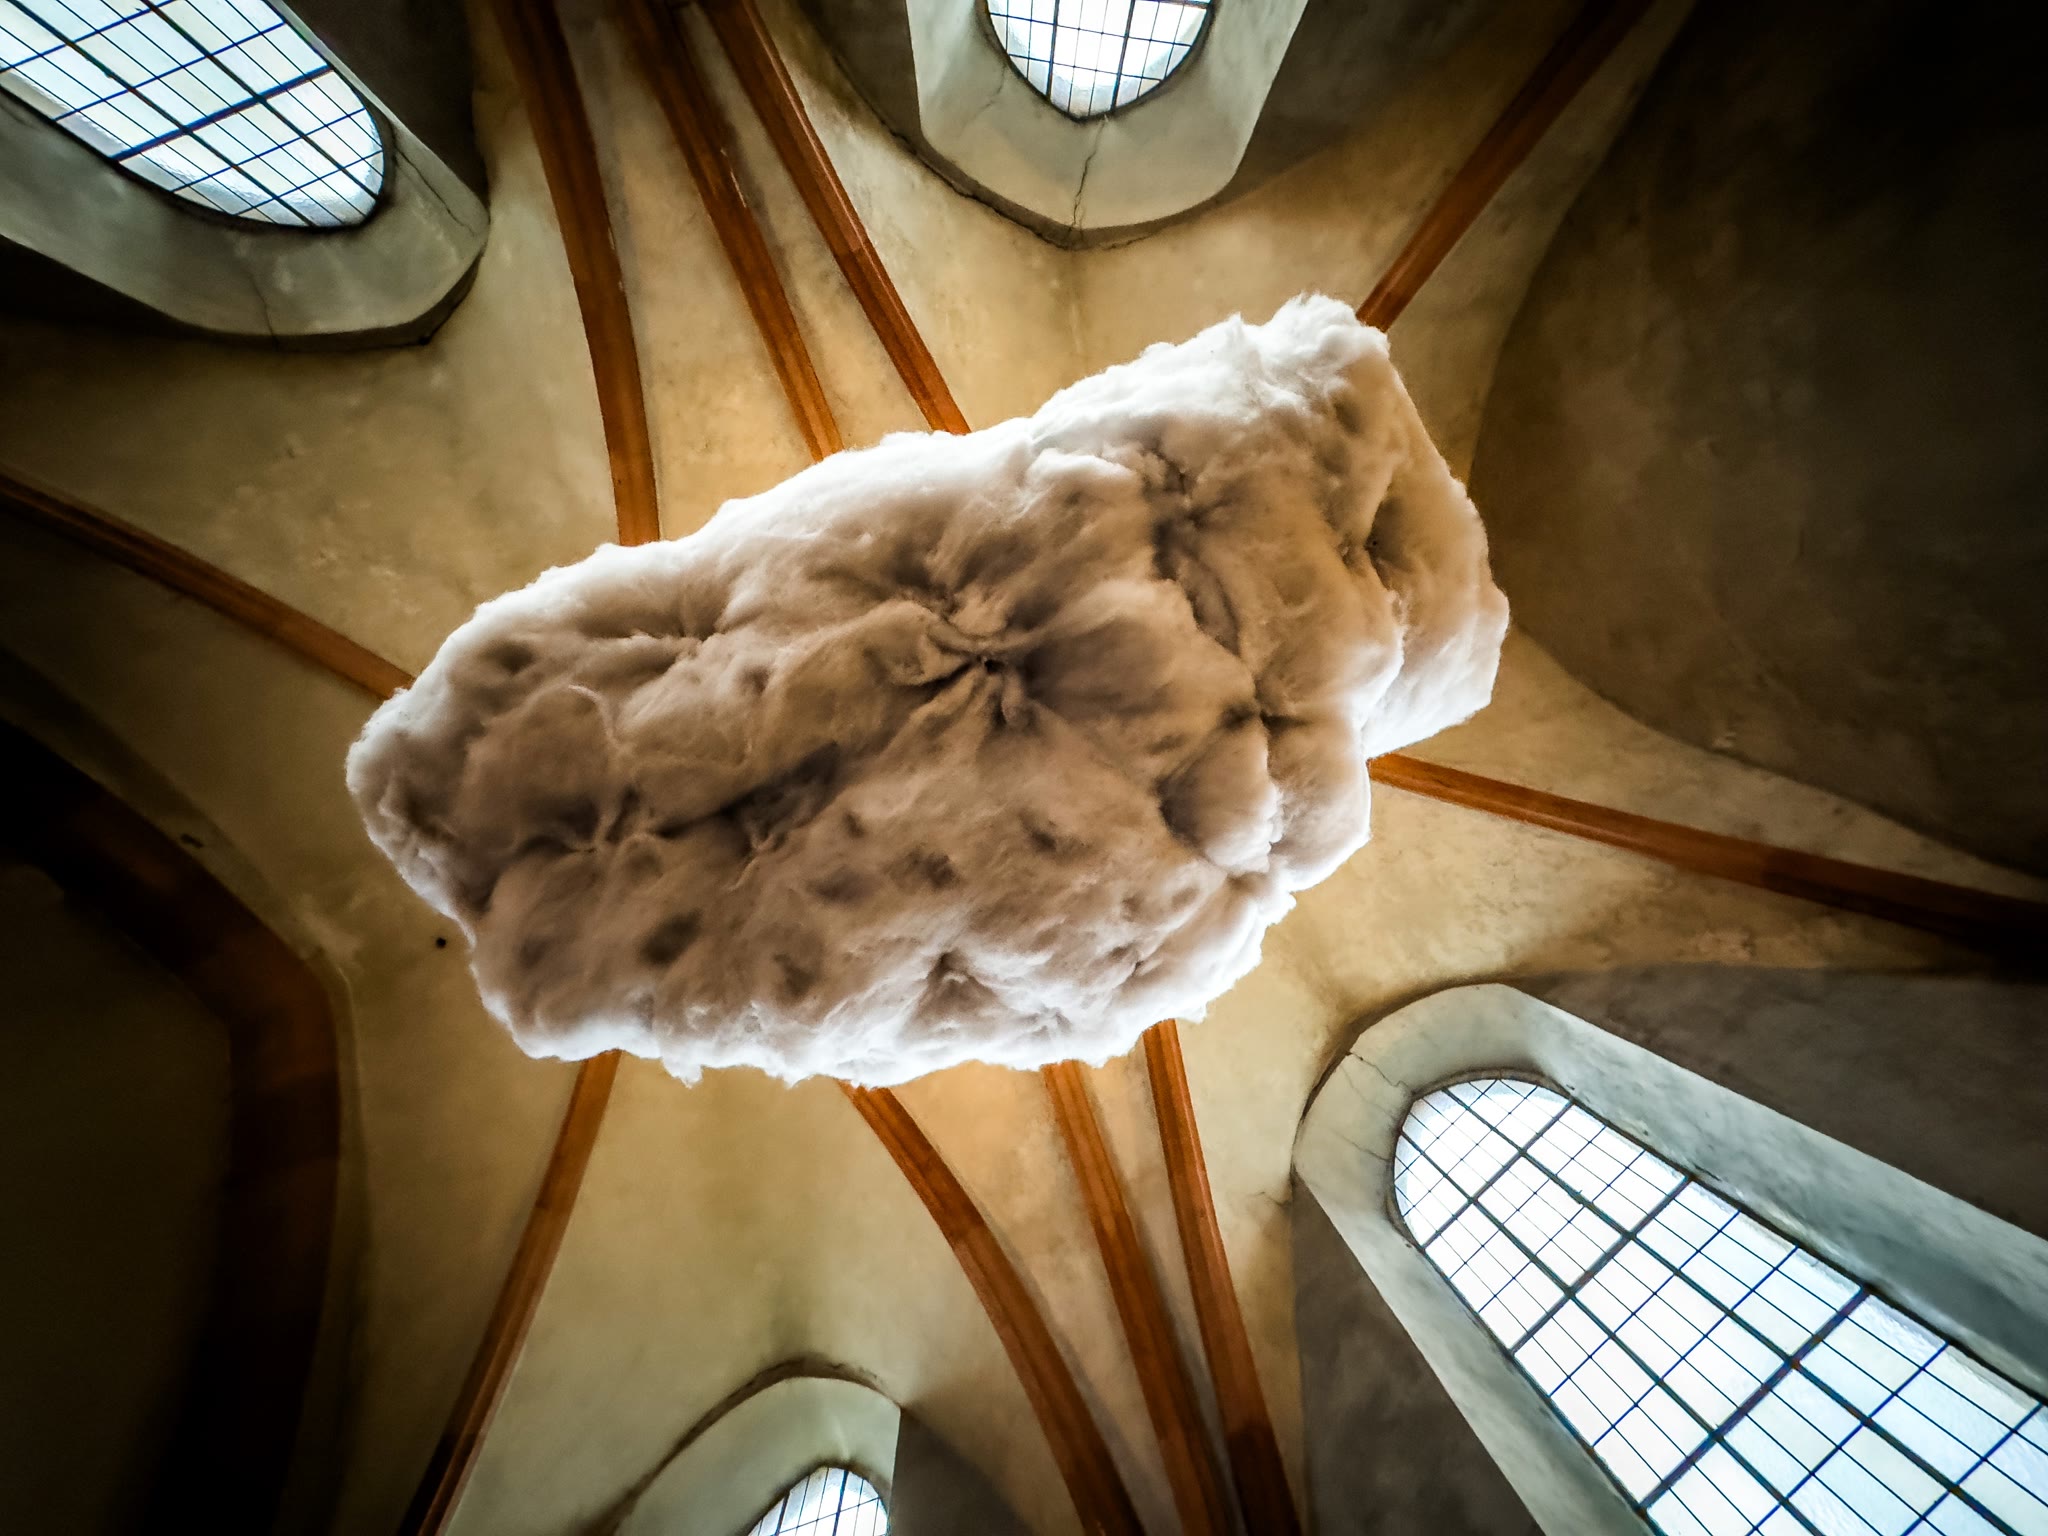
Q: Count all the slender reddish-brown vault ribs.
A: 10